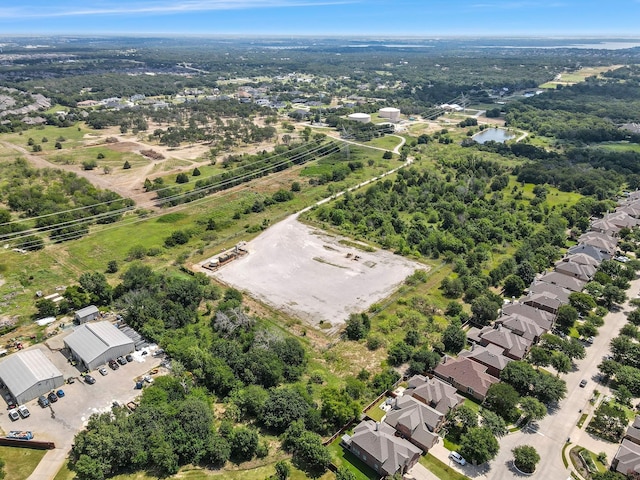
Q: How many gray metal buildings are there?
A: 3